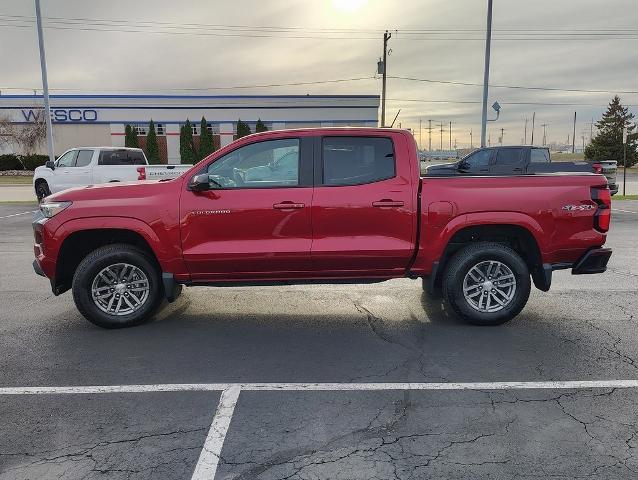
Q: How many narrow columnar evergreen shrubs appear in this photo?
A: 6